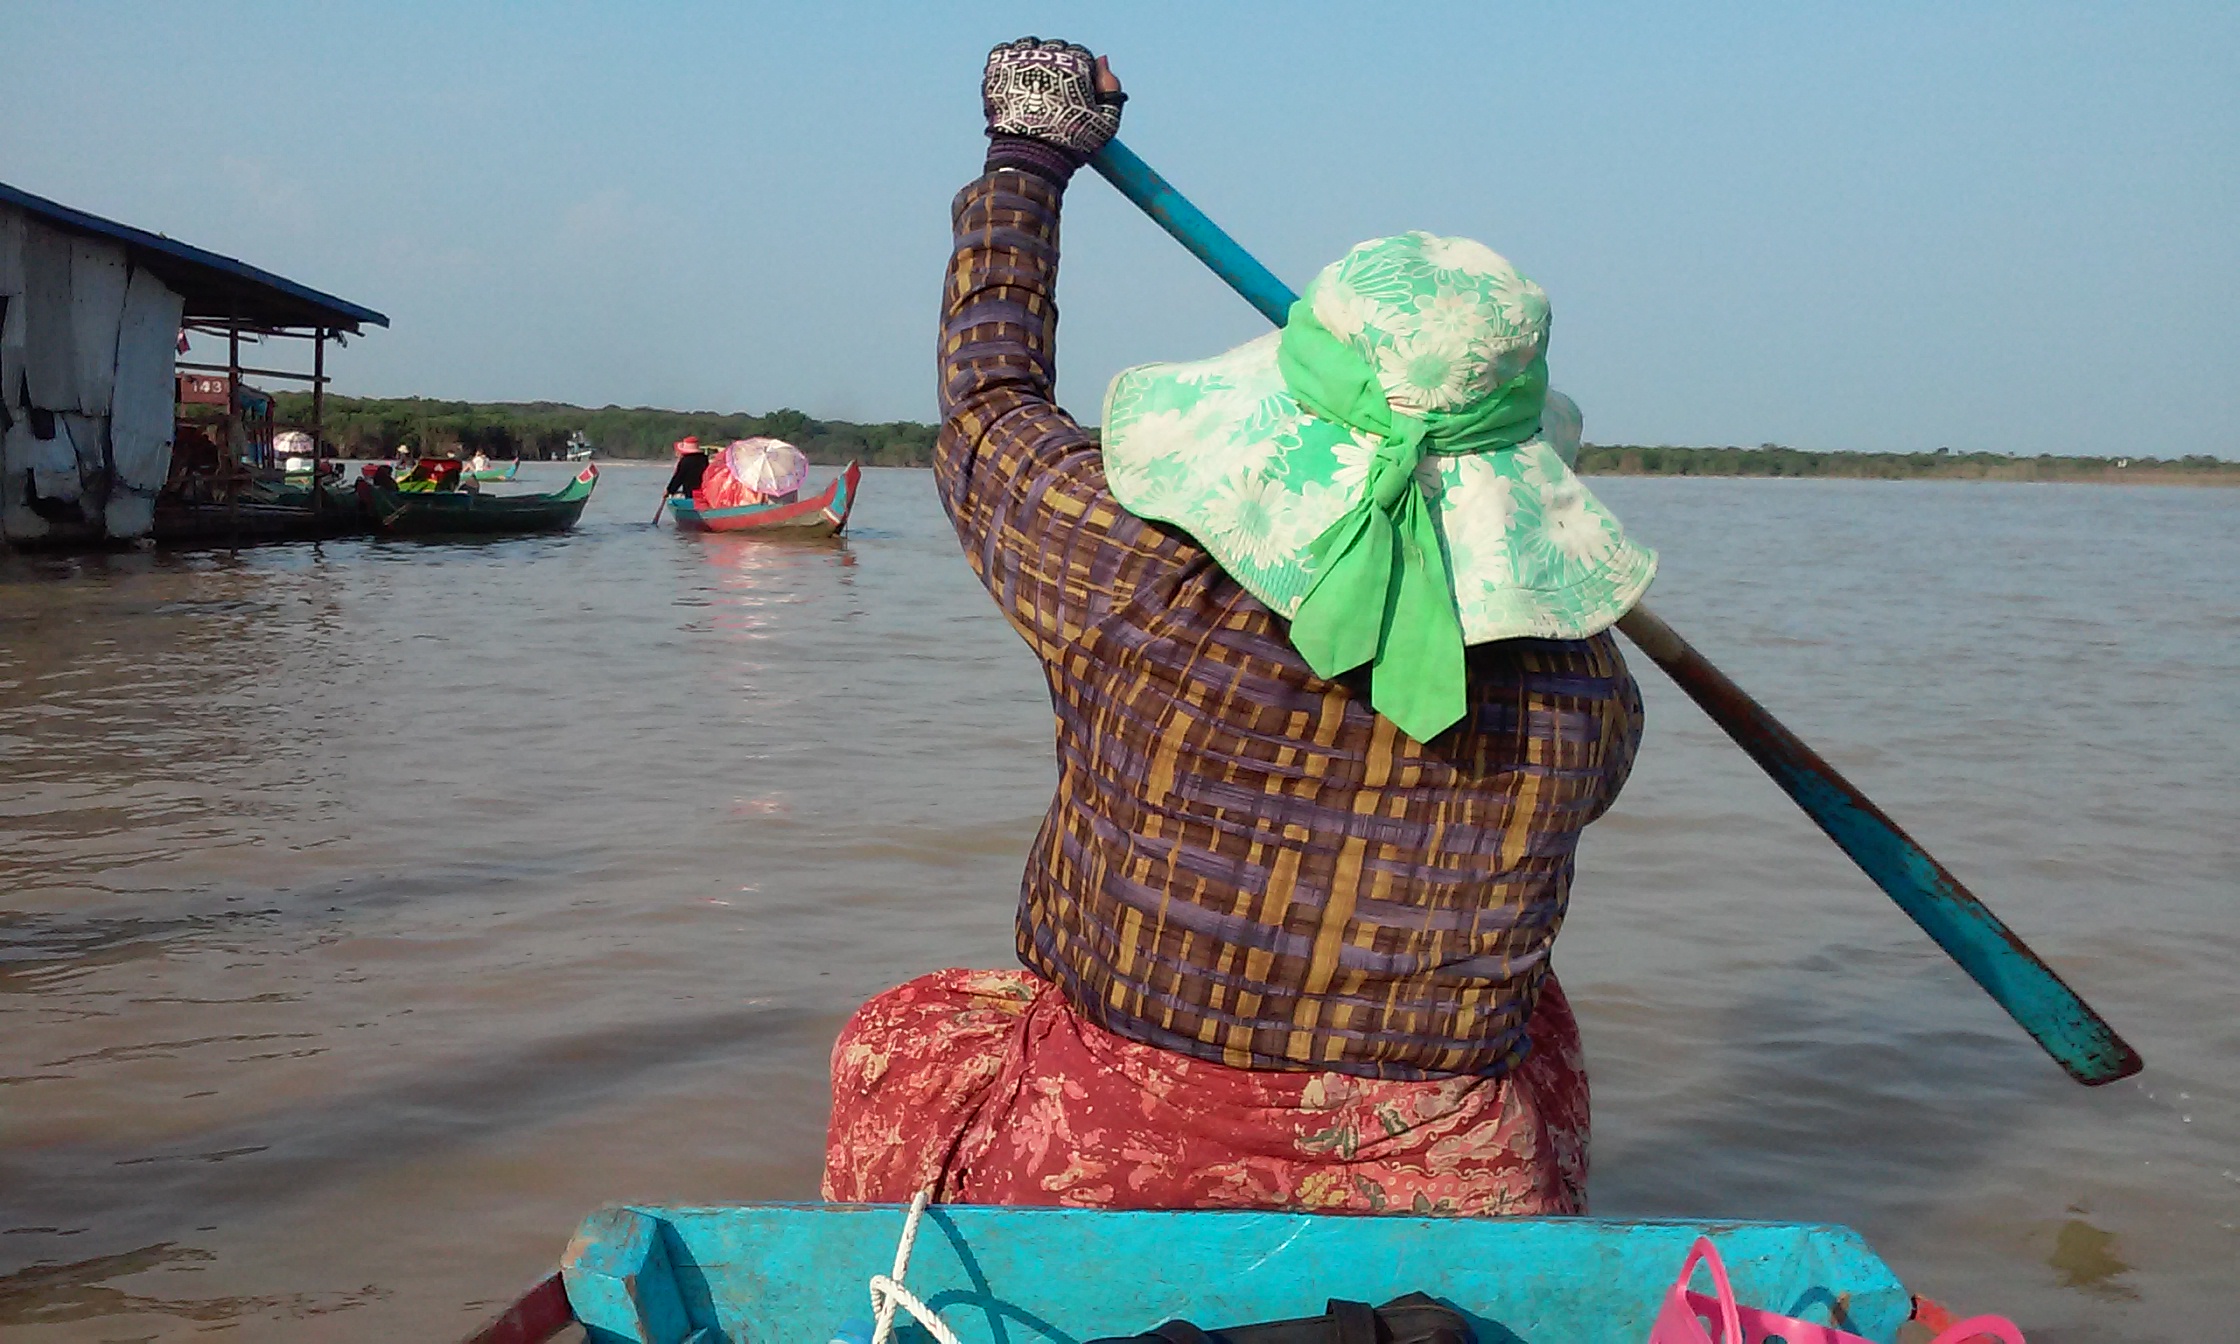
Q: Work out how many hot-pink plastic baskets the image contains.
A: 1